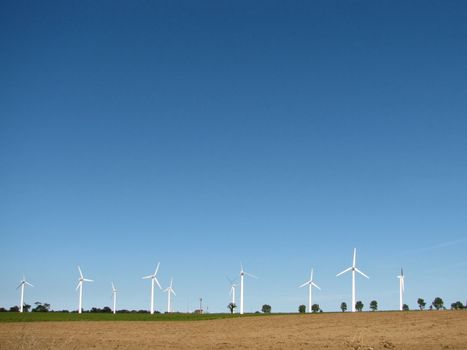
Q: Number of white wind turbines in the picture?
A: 10